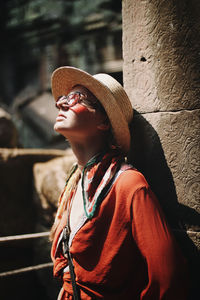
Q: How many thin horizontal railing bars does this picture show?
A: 2